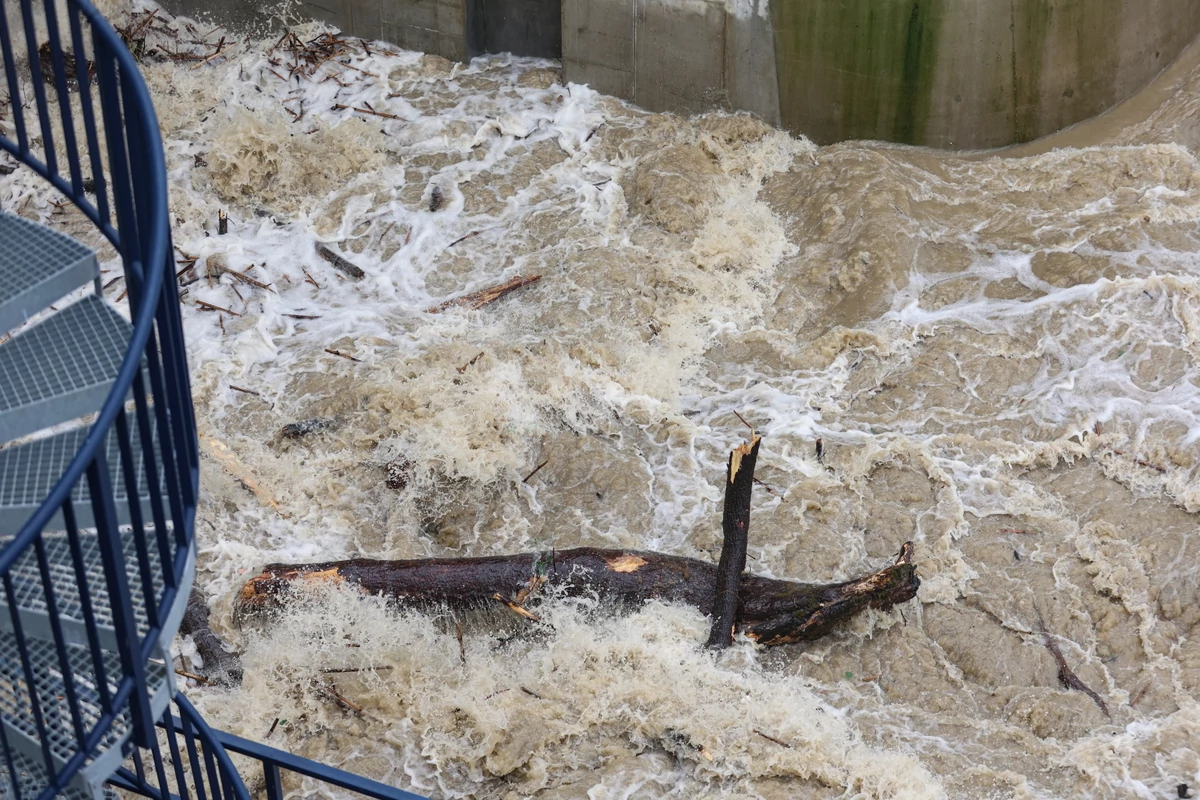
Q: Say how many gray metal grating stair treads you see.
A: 6